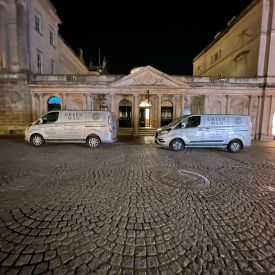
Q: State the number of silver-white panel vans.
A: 2